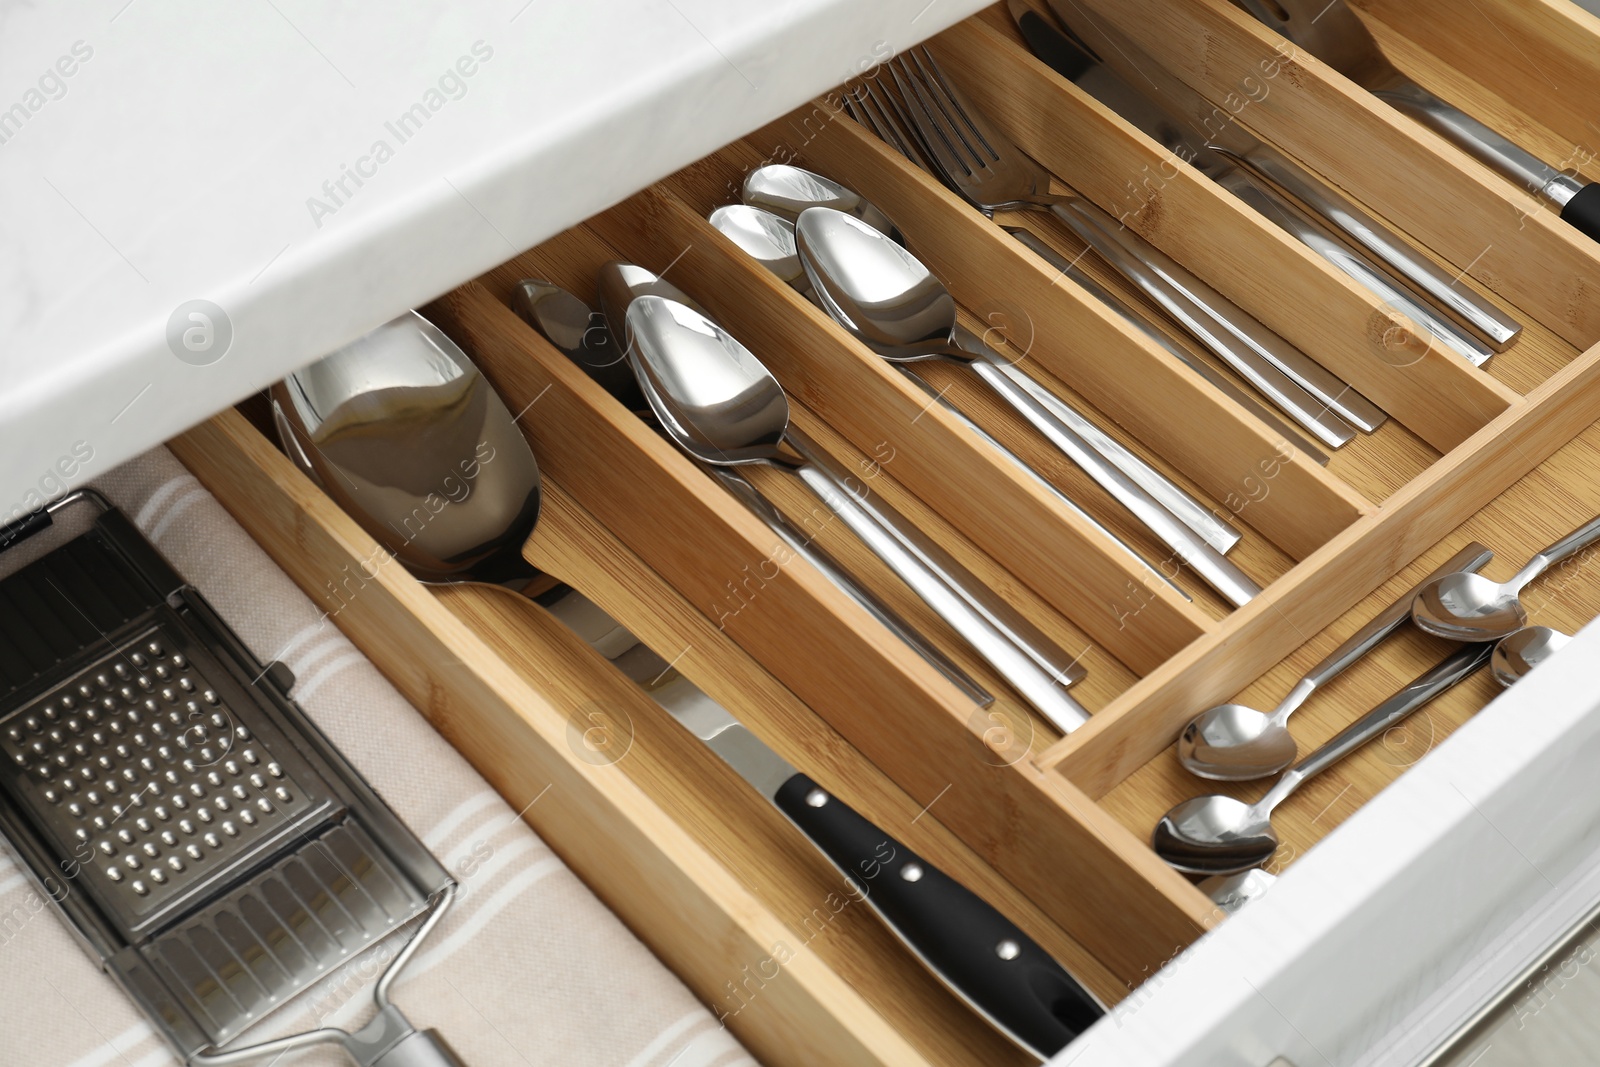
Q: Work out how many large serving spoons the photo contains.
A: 1